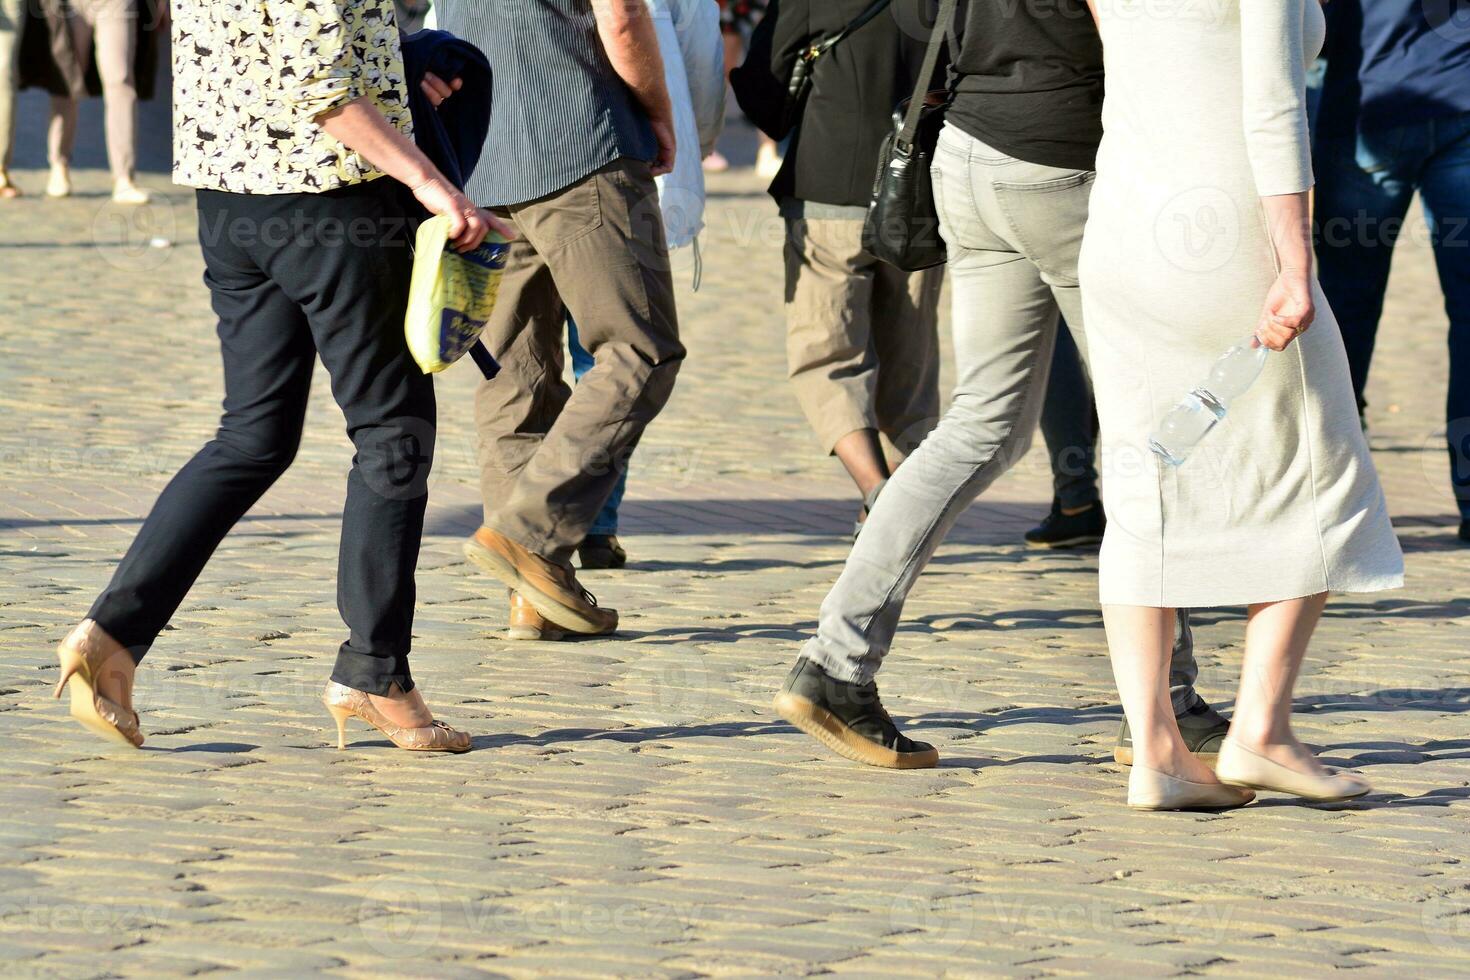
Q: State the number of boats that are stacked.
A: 0